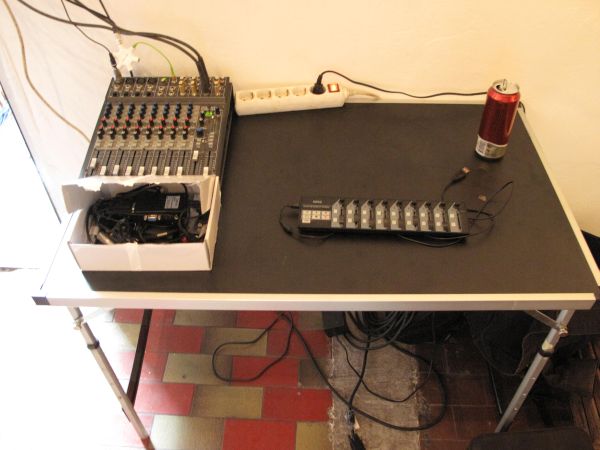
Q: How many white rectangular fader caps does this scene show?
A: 10